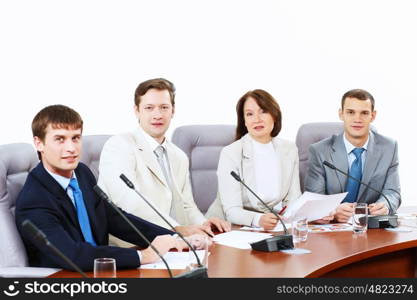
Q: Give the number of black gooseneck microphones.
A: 5